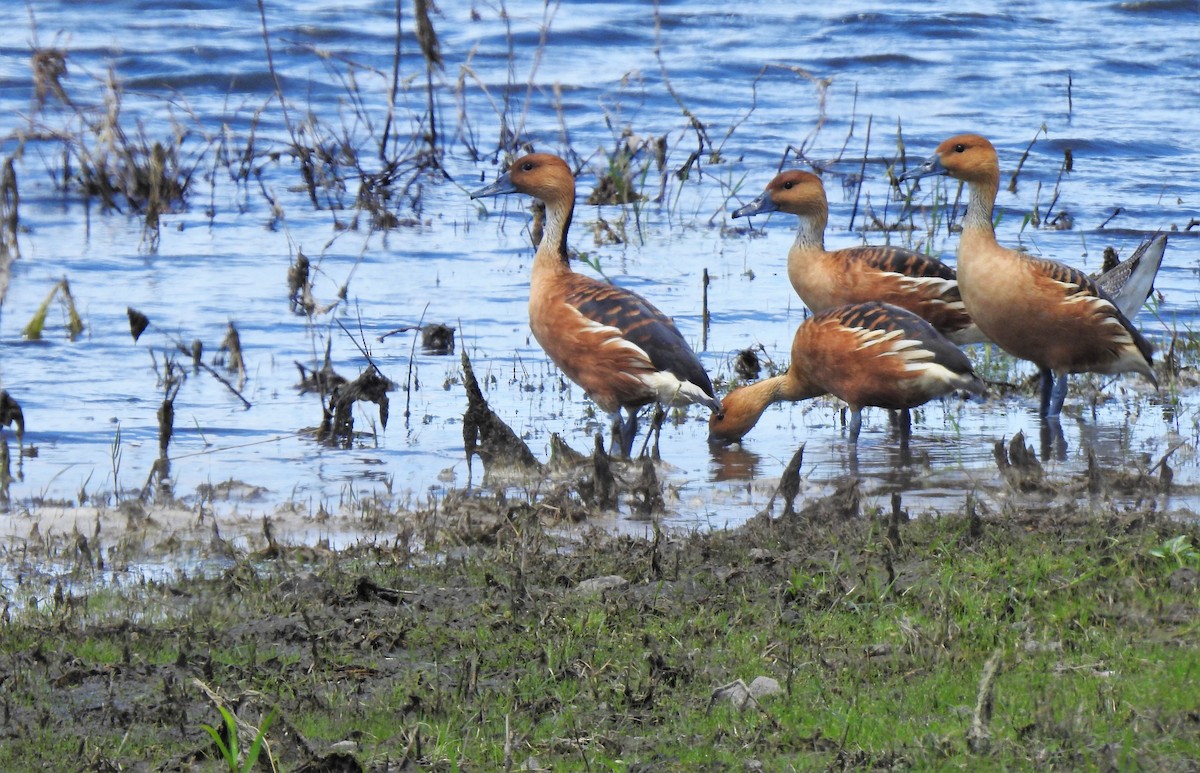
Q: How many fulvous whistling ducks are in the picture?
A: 4